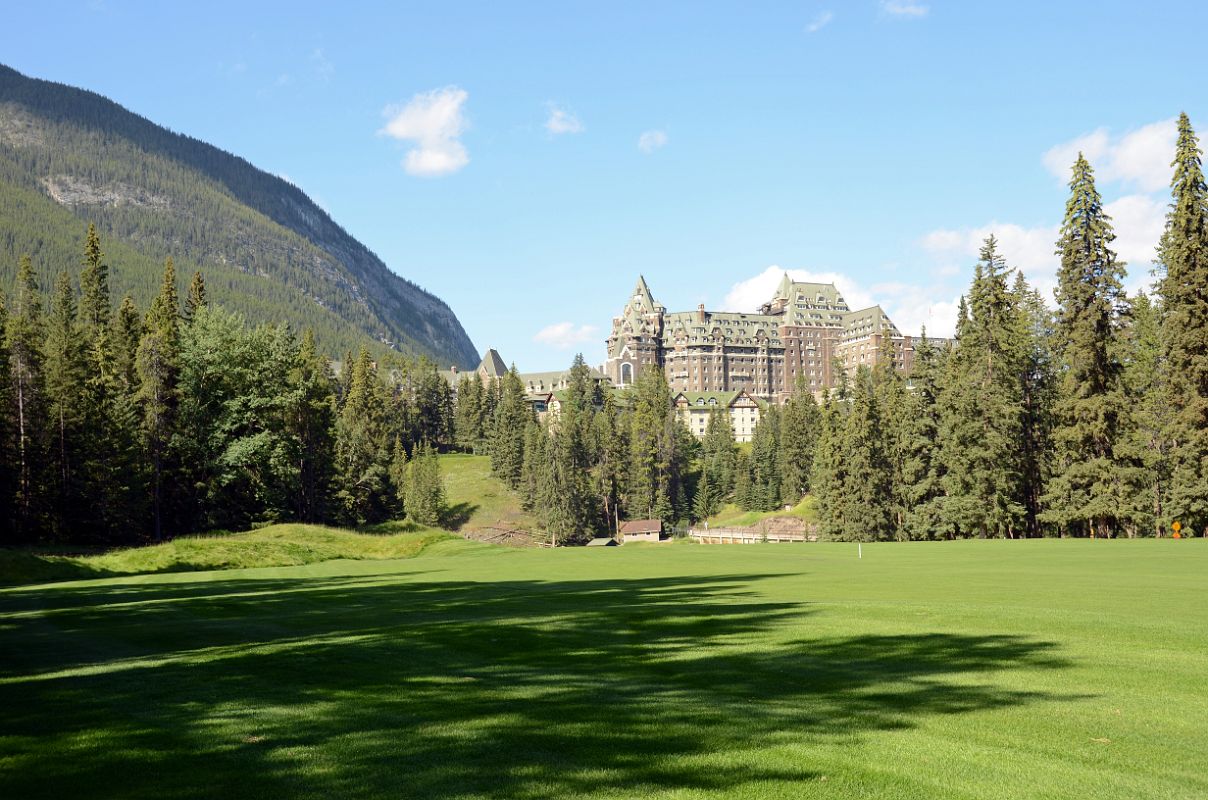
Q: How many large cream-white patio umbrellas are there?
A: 0